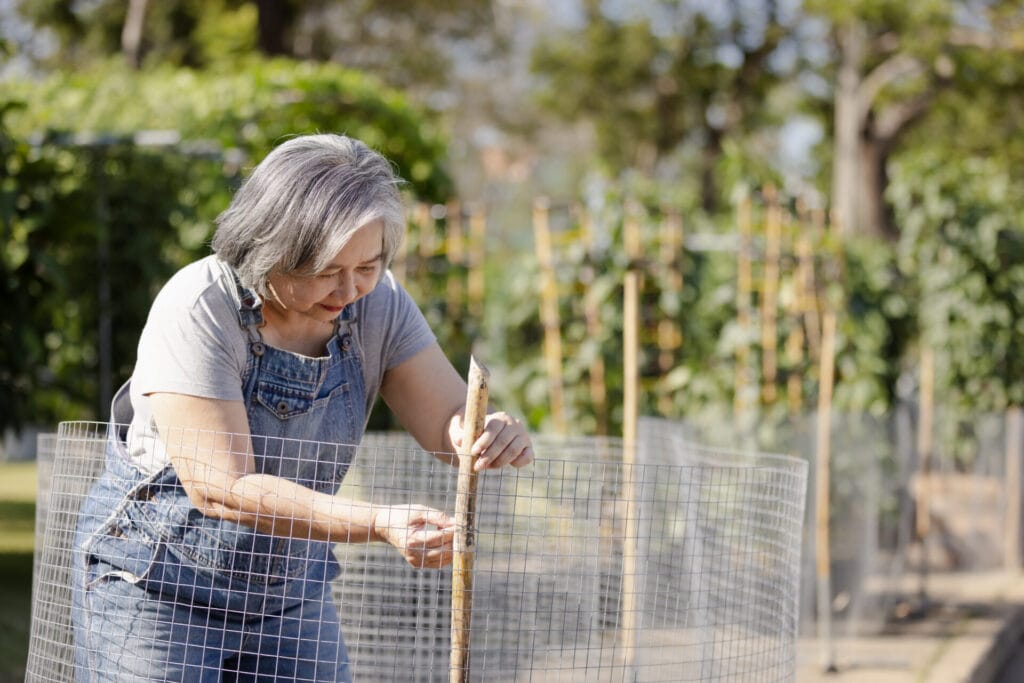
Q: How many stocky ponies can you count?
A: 0